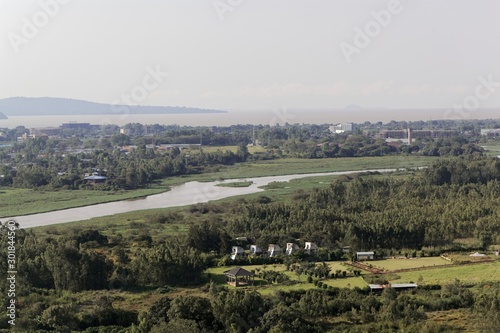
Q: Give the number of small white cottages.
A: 5